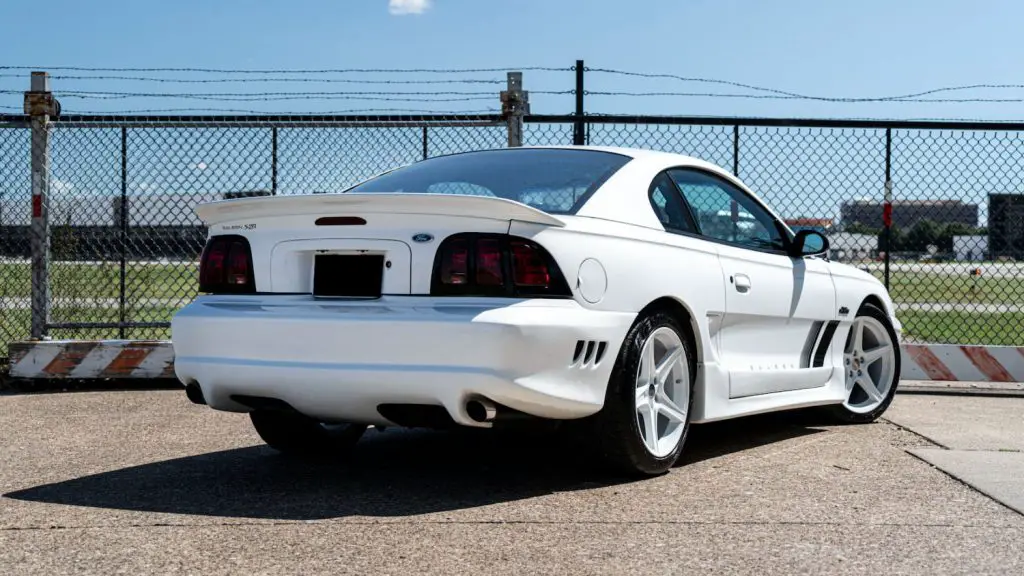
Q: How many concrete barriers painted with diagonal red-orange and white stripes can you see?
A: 2